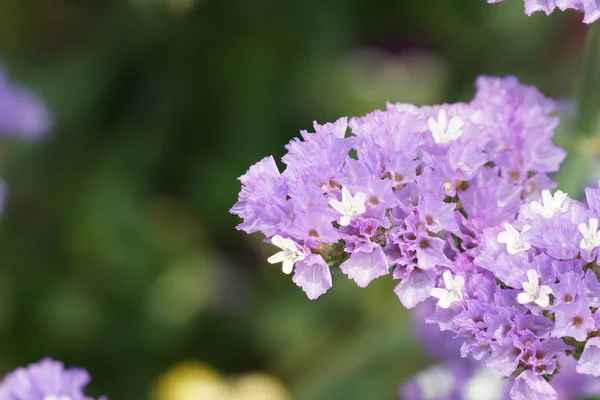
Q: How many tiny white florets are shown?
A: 8